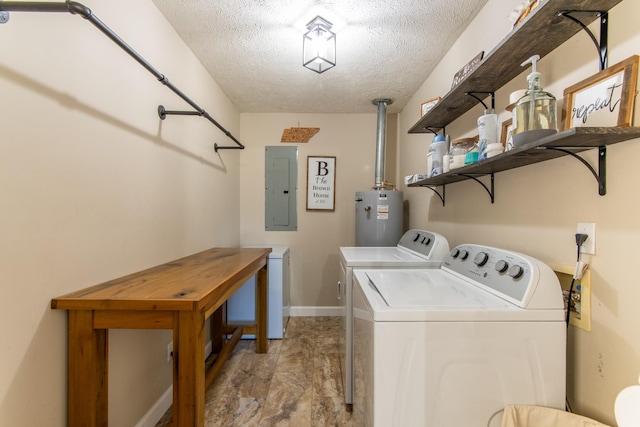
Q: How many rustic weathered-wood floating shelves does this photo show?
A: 2